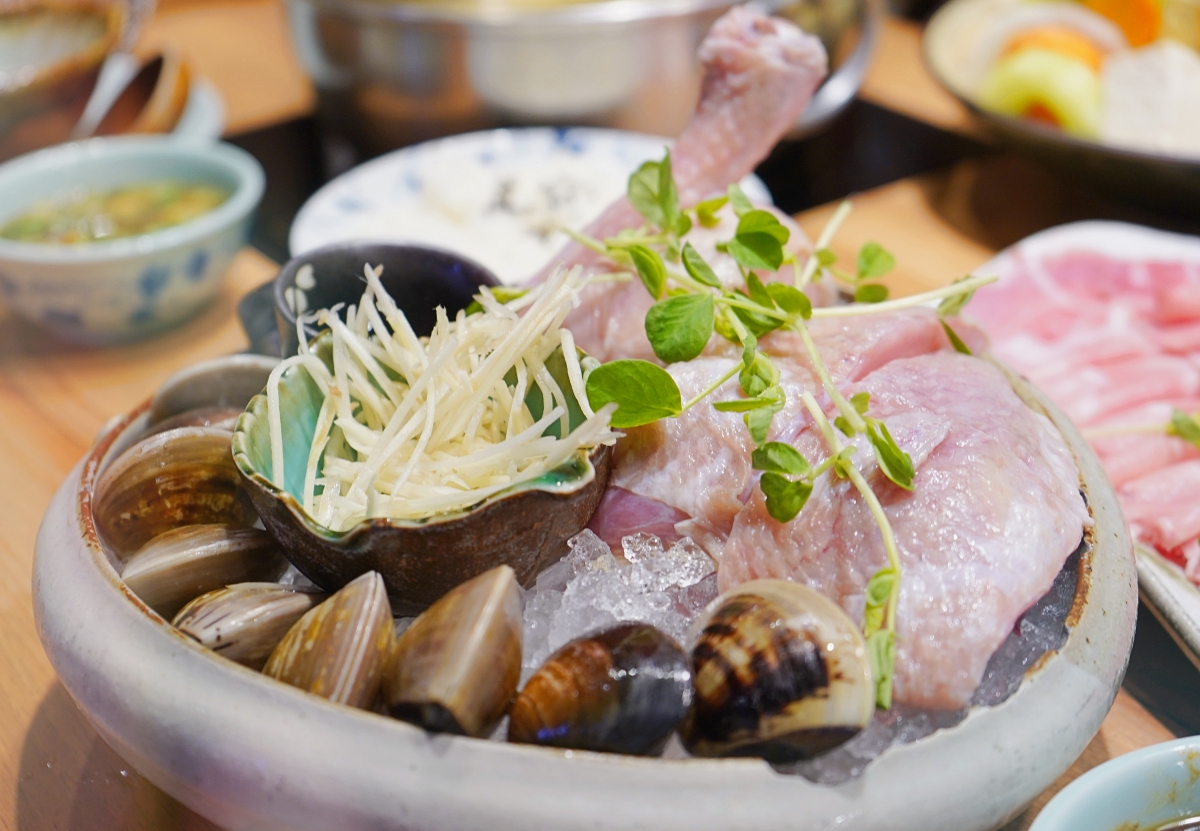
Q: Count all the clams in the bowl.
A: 9